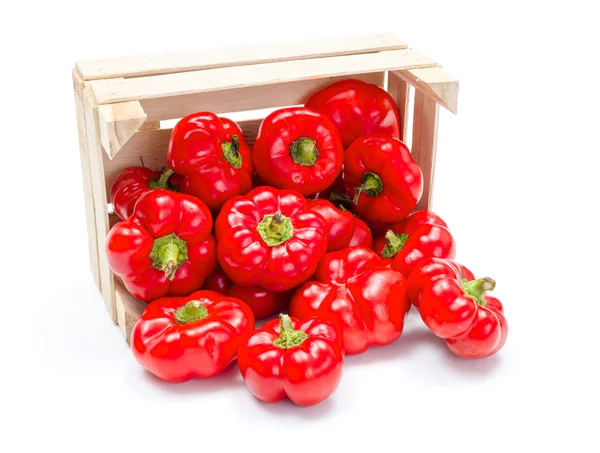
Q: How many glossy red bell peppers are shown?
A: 14